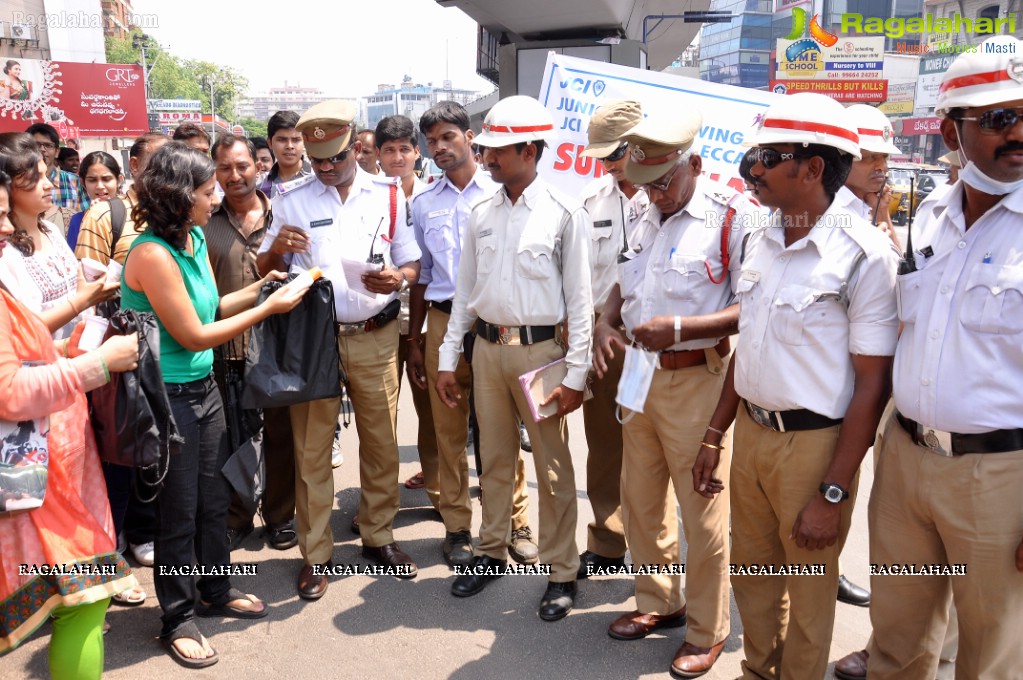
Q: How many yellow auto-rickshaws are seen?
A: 1